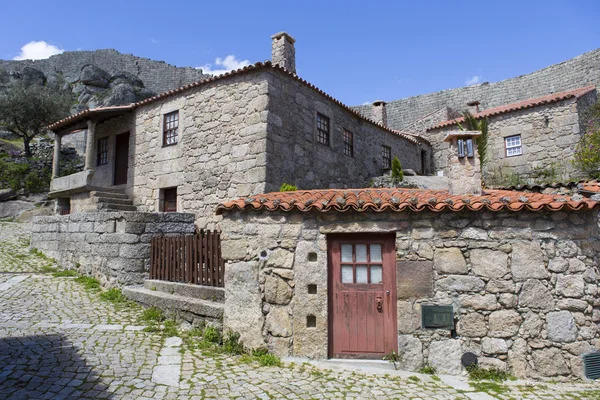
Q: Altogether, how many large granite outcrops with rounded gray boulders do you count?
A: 1